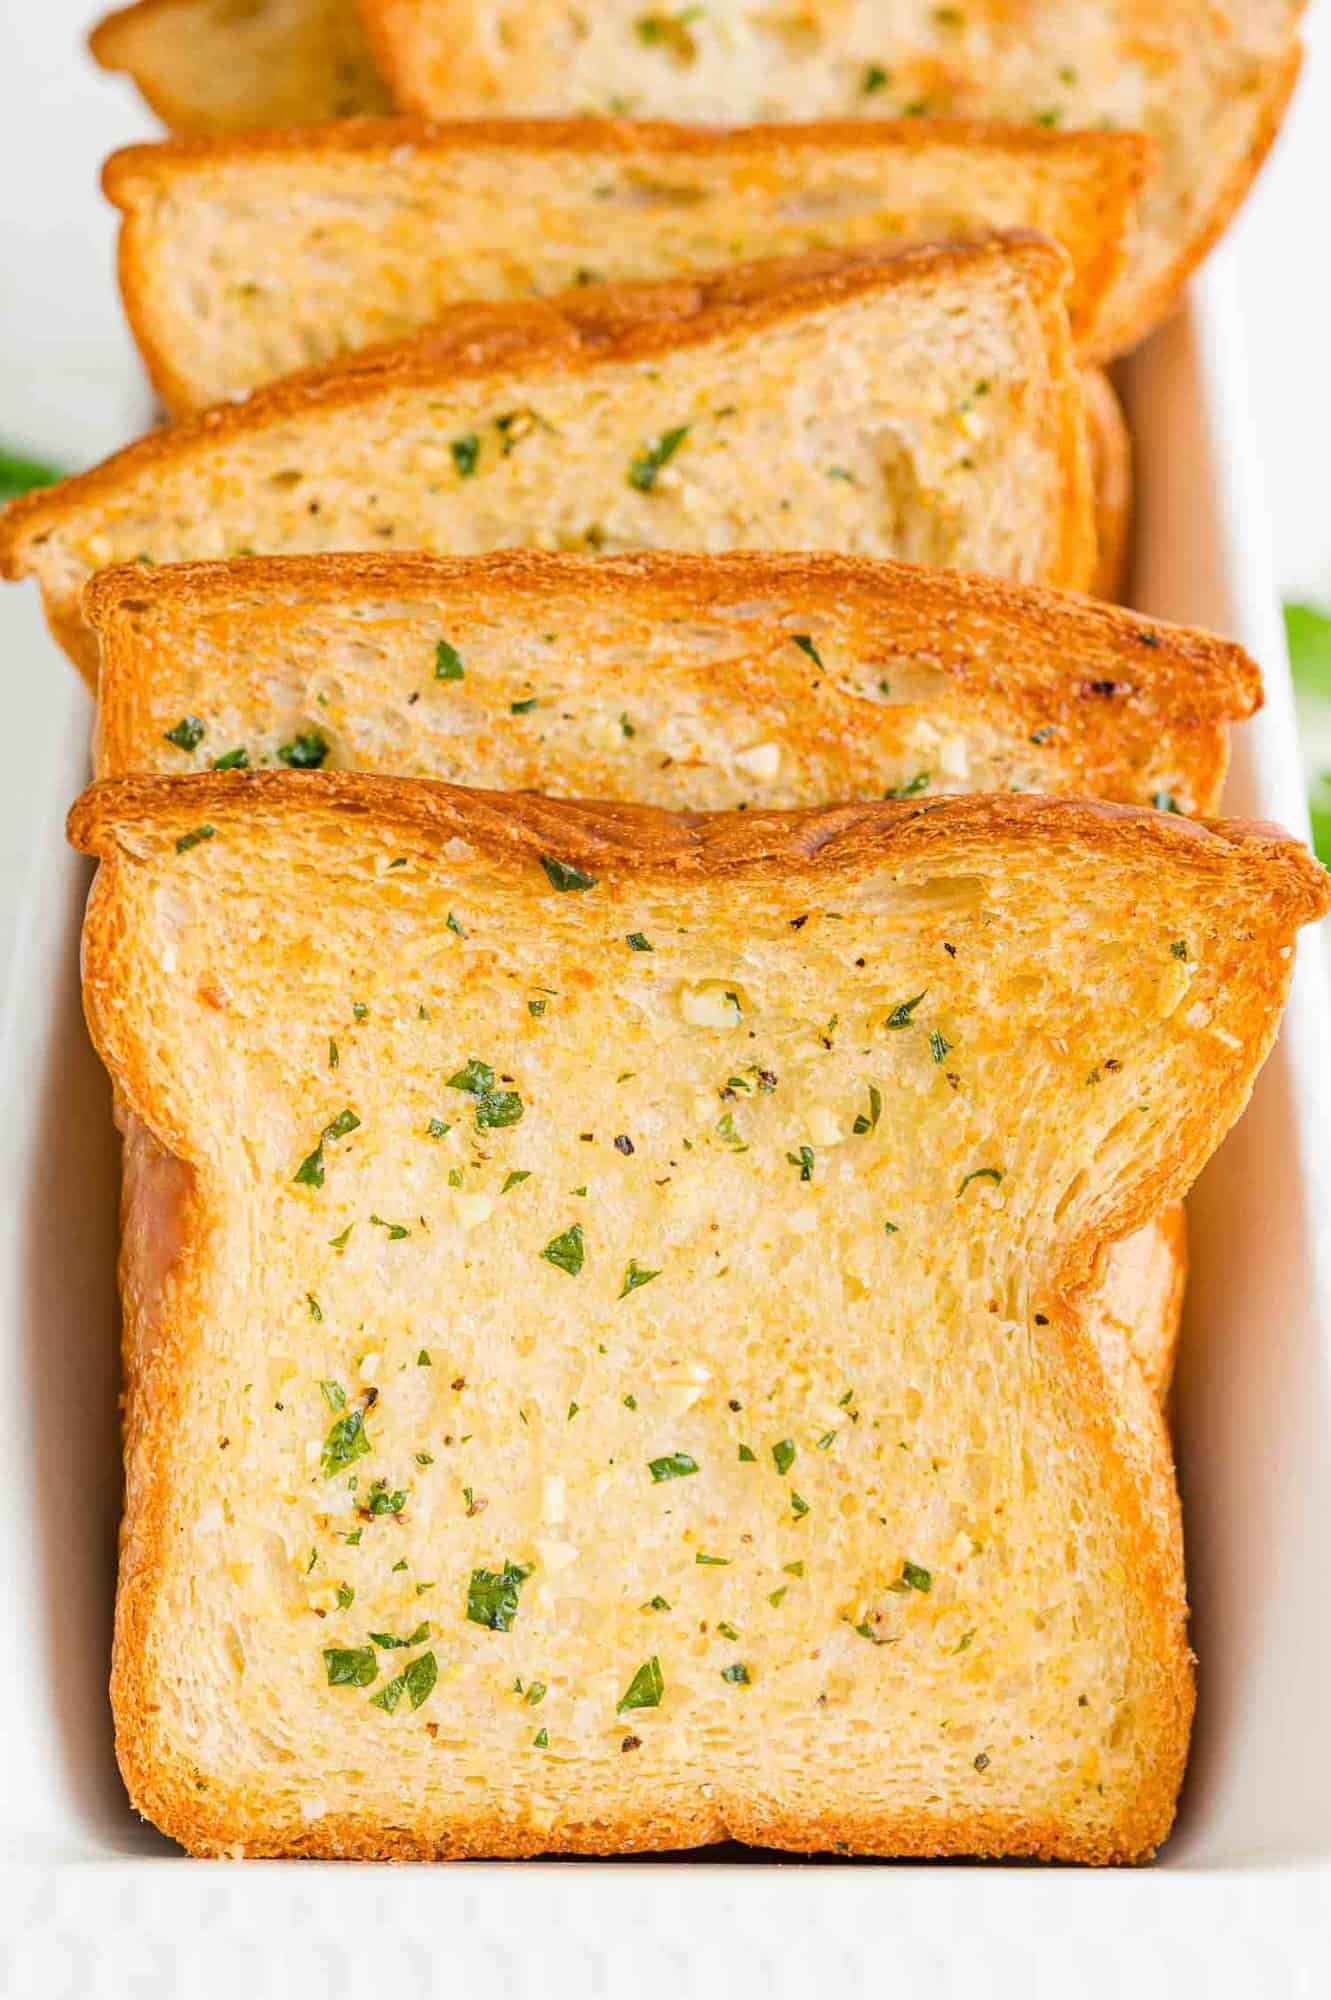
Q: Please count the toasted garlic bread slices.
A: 6